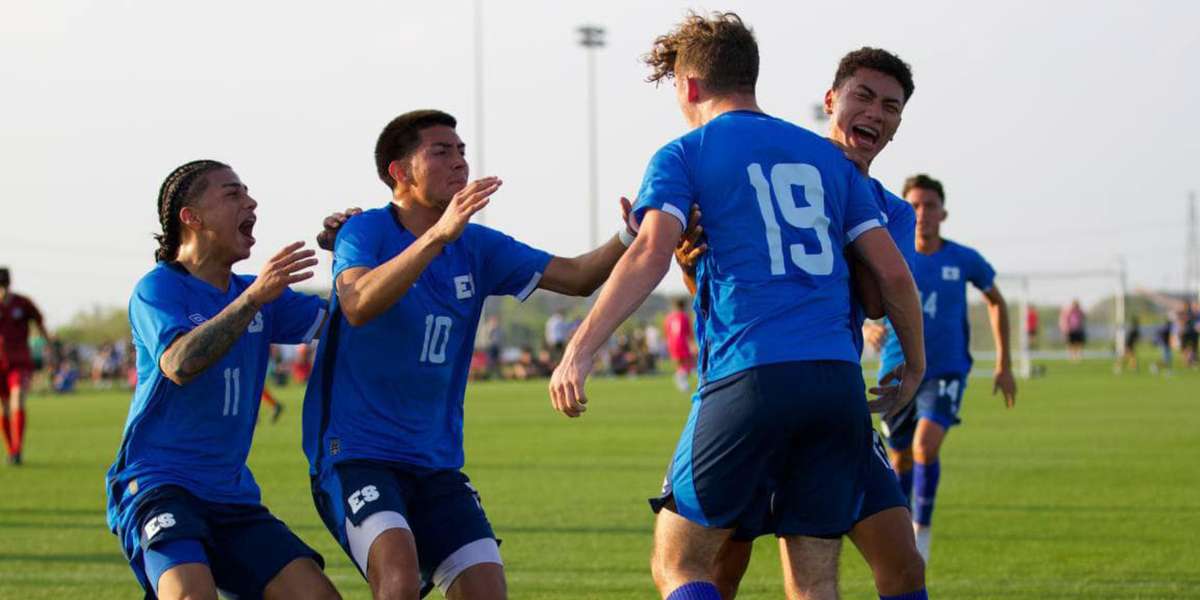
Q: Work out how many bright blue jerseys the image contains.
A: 5